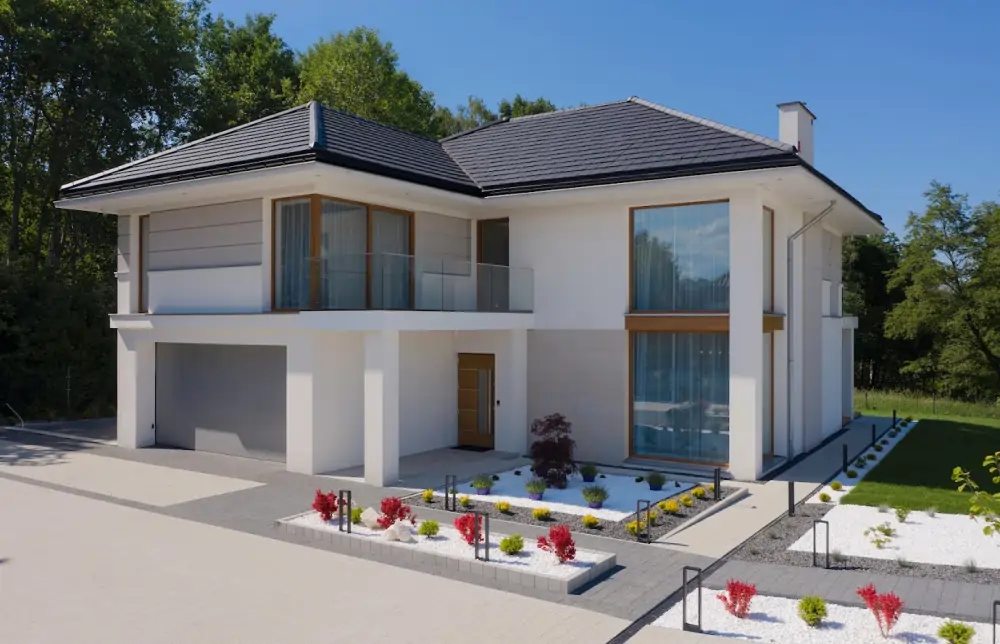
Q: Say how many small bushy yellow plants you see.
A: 11